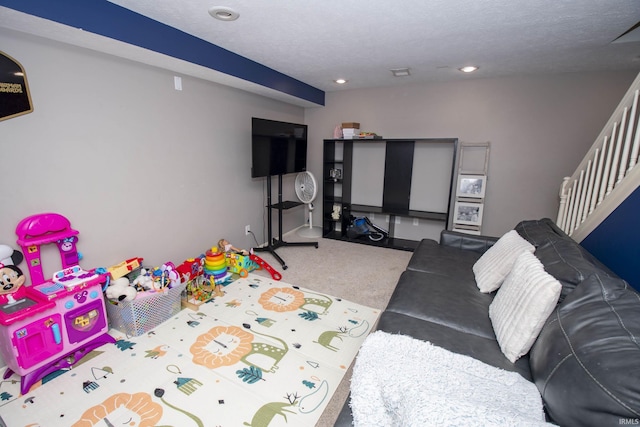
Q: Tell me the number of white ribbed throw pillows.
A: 2